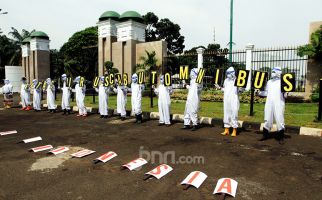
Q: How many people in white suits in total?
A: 13